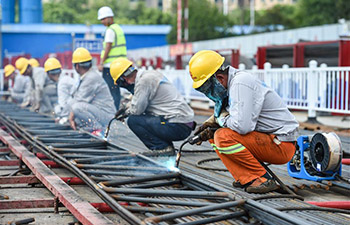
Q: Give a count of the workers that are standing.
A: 1